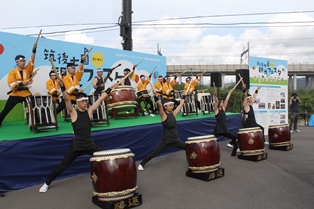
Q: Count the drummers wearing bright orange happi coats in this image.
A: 7